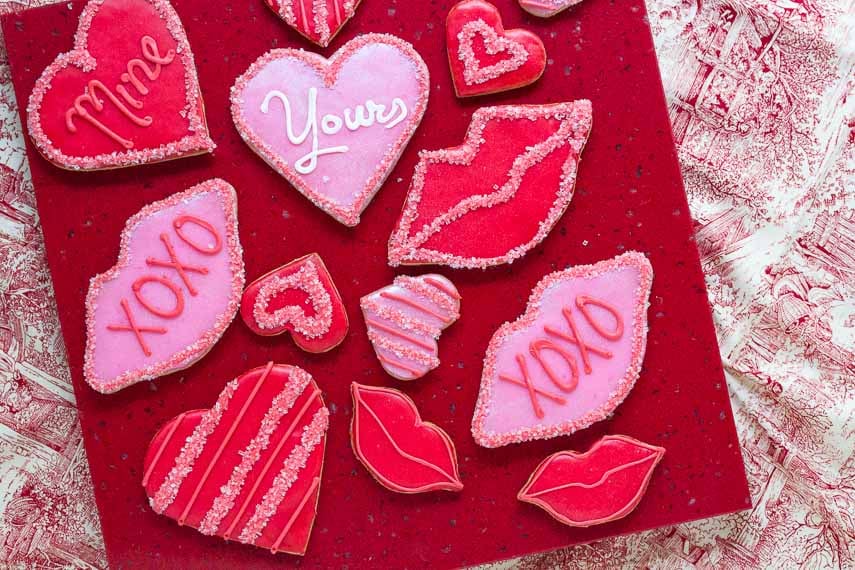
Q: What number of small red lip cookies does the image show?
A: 2